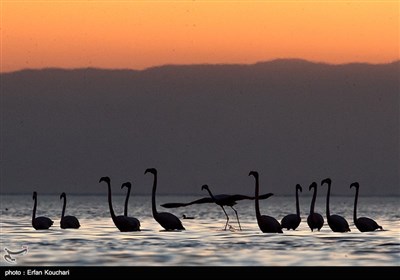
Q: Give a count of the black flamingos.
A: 11